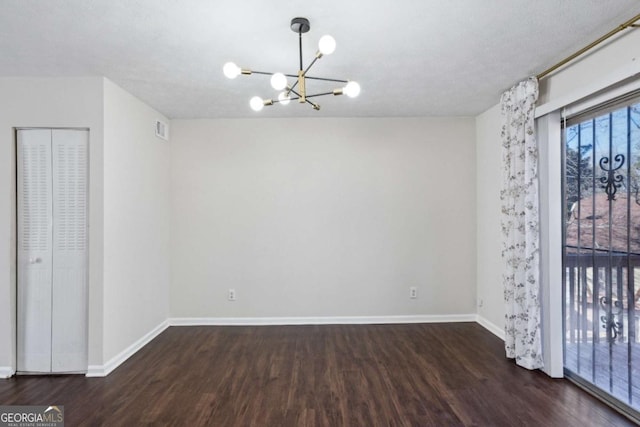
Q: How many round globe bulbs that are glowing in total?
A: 6